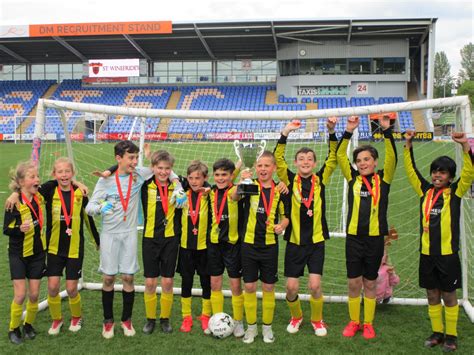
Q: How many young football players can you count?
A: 10